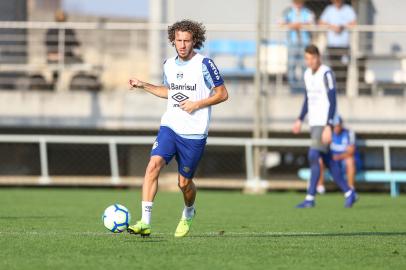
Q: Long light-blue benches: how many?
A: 1